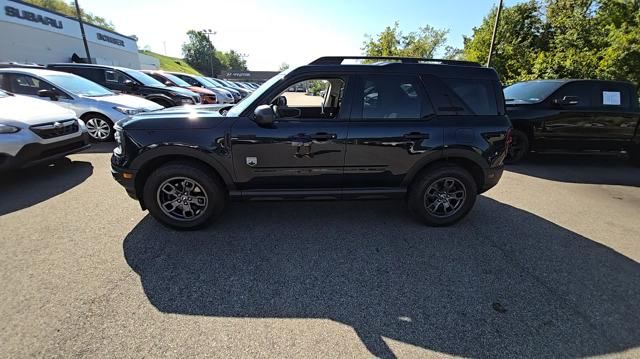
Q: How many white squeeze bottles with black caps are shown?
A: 0